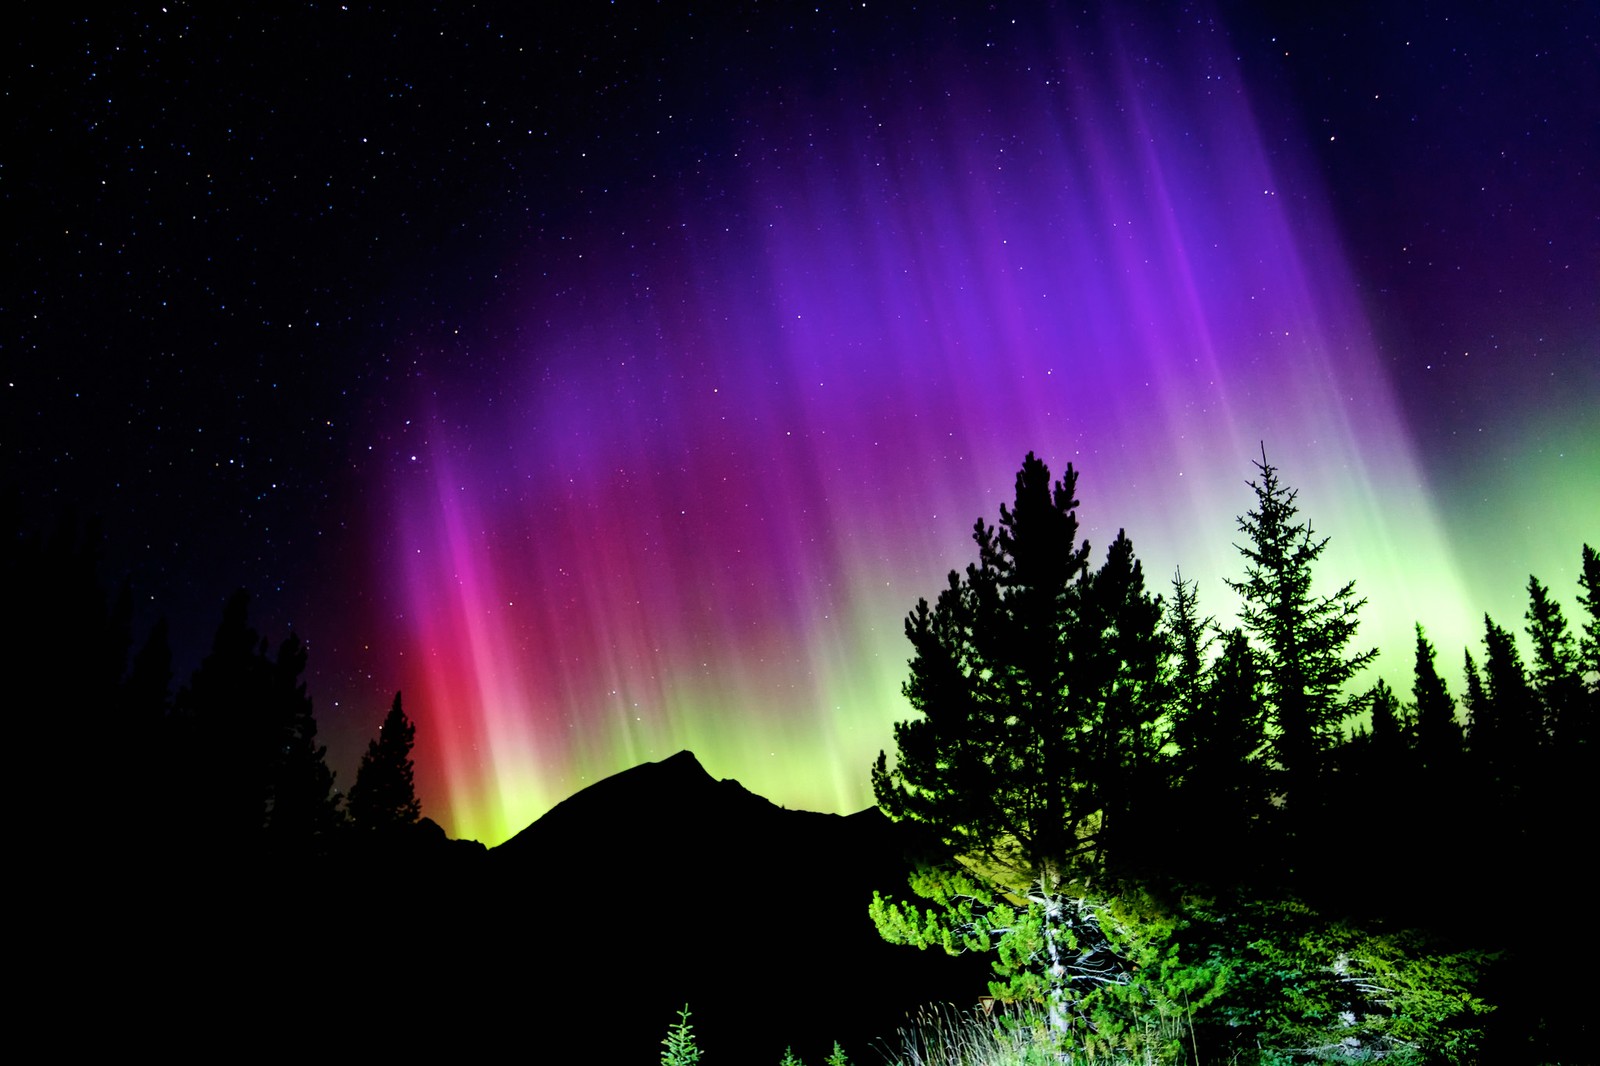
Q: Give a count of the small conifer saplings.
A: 3